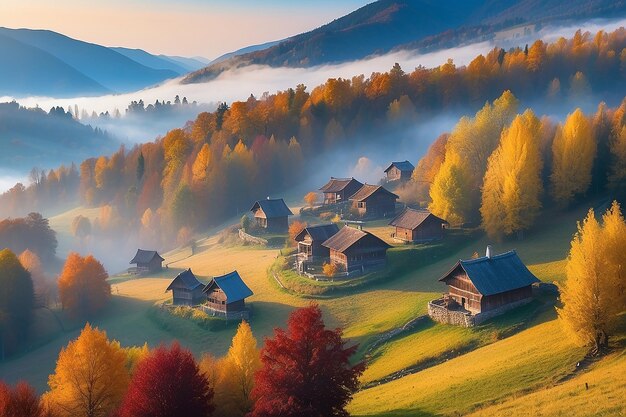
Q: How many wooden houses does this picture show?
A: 11